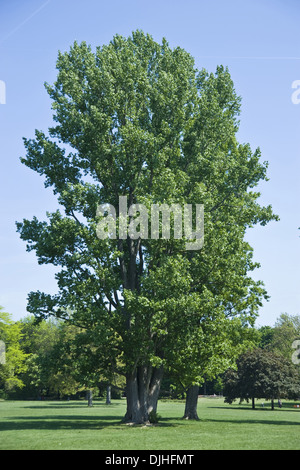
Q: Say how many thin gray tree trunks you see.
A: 2